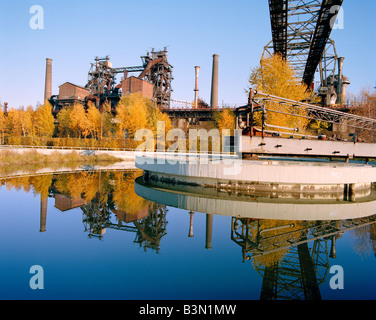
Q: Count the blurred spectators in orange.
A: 0